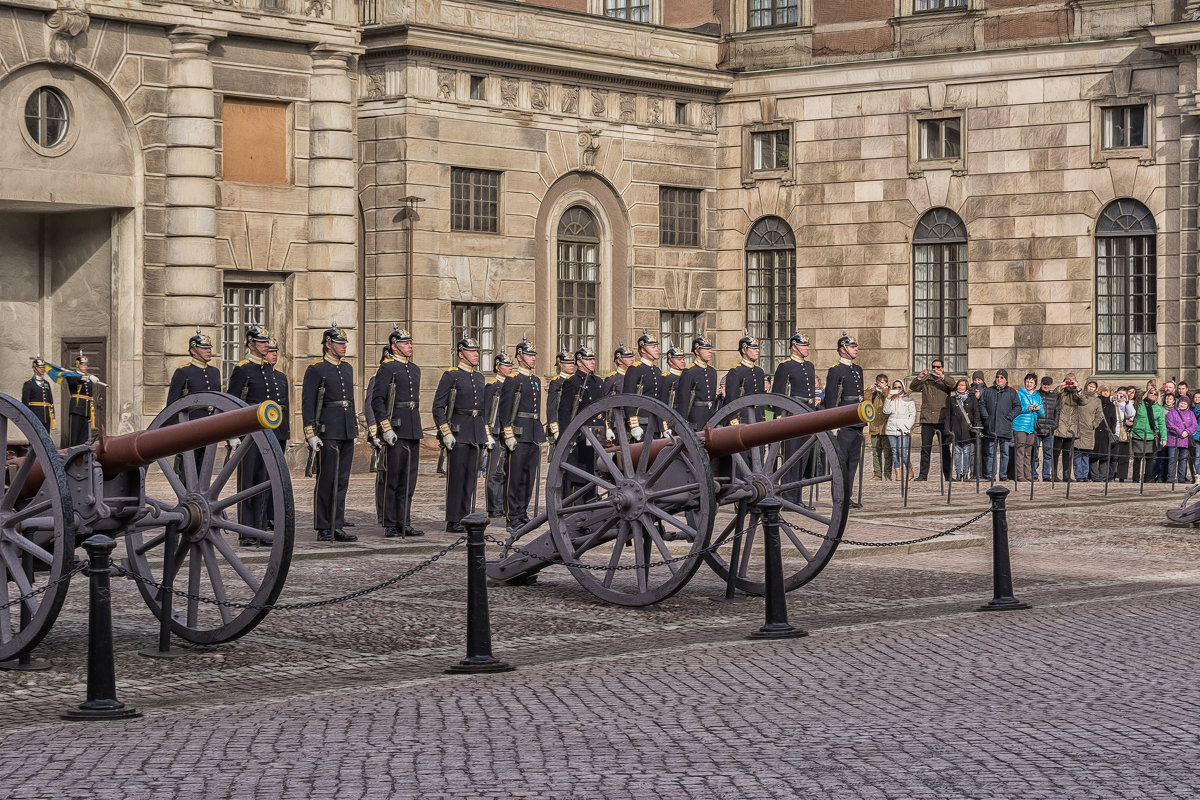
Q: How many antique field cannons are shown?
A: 2